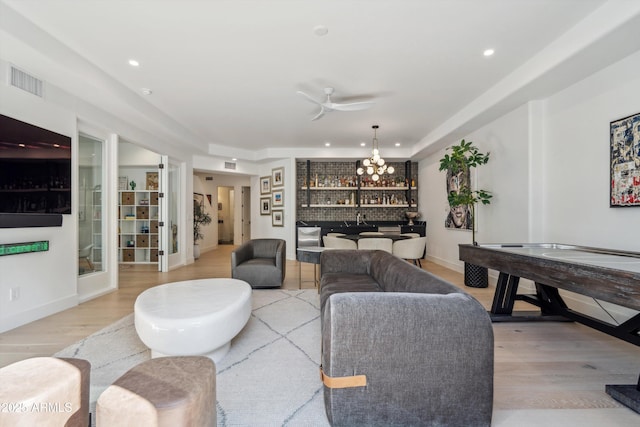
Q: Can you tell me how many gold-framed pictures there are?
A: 5